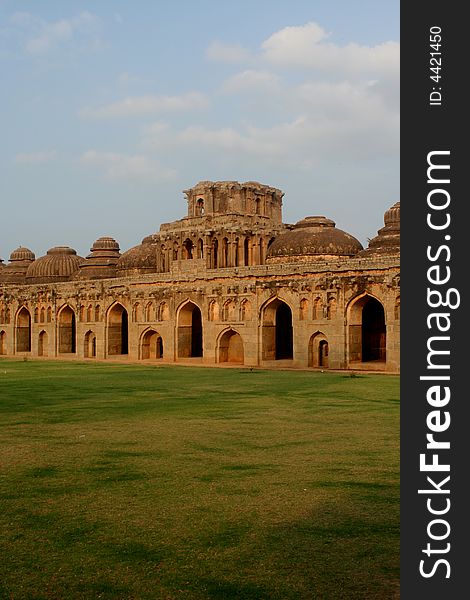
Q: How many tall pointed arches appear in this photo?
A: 6